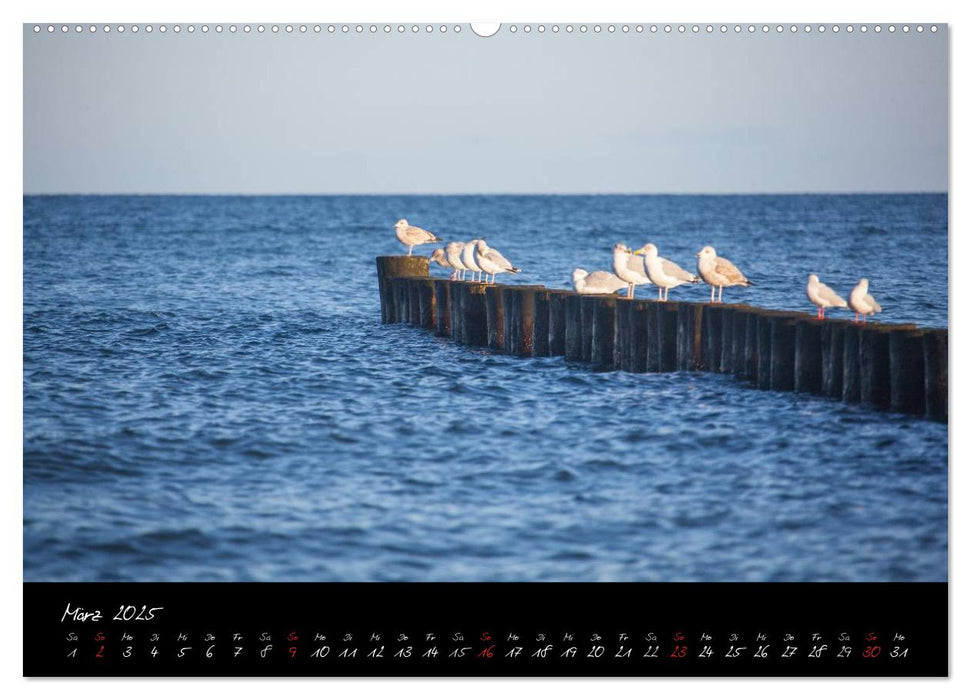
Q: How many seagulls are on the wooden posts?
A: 11